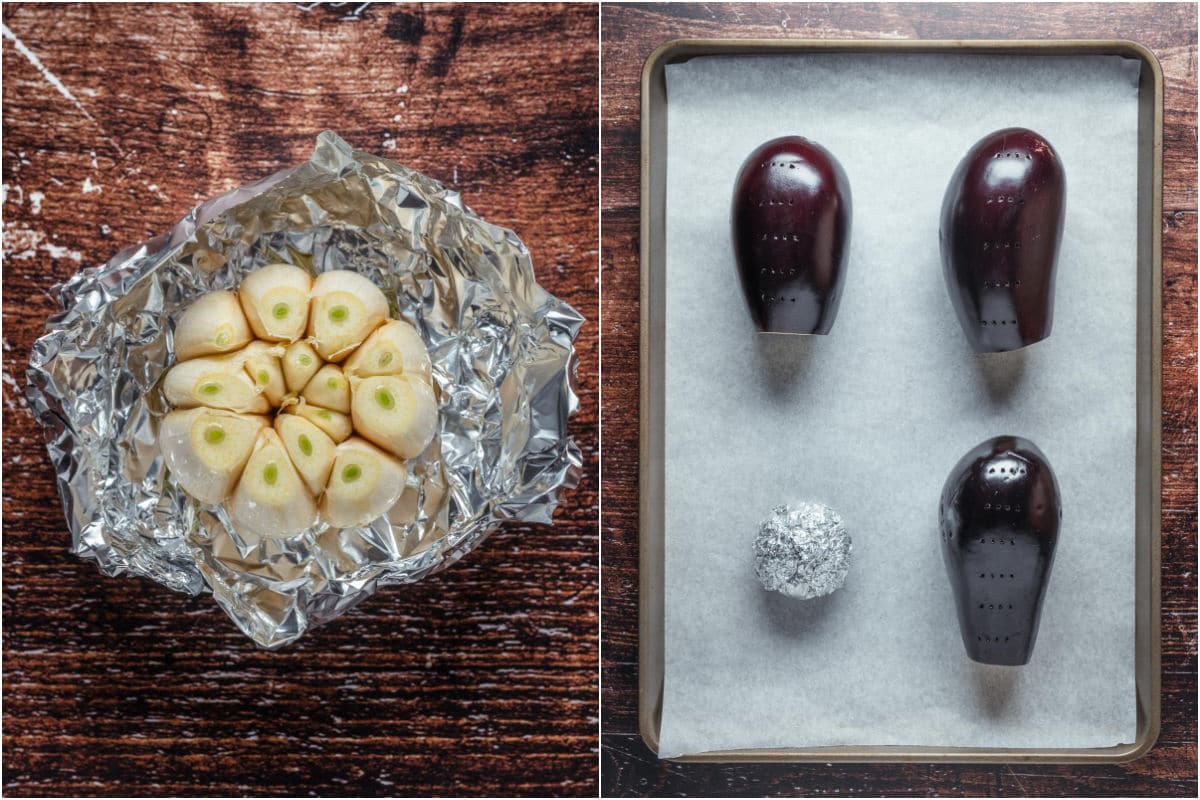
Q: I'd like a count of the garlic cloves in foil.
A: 14